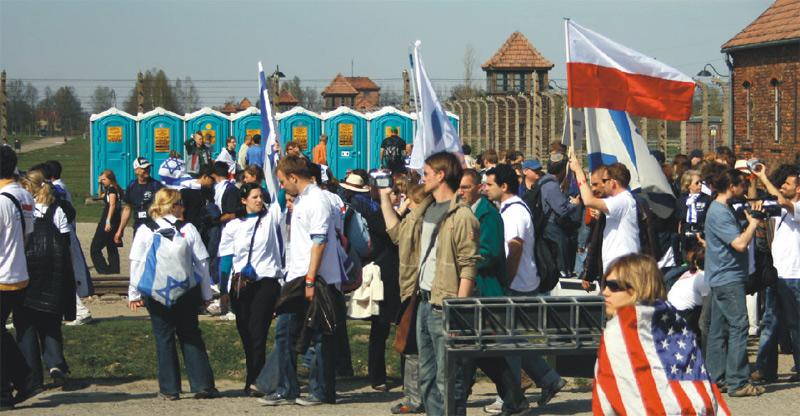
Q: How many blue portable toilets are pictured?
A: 8